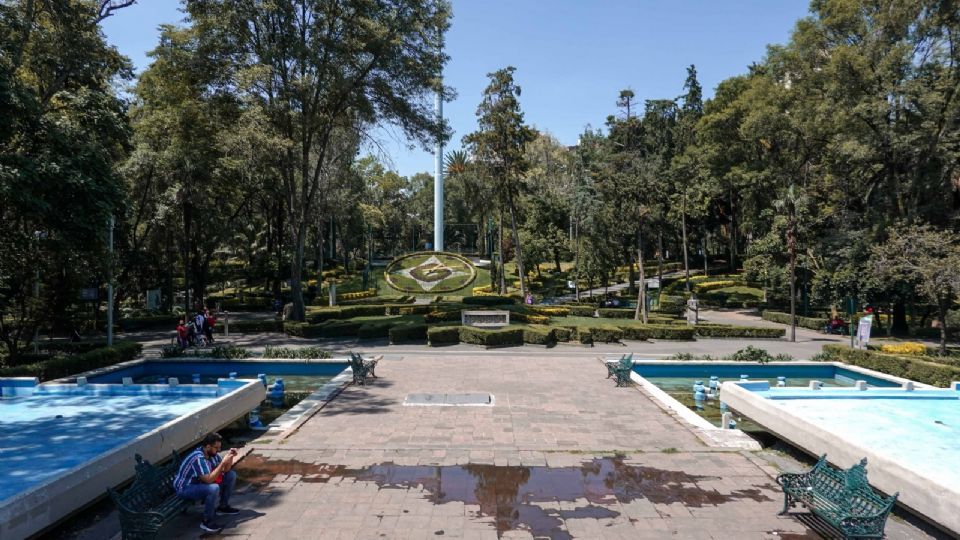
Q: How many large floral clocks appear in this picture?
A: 1